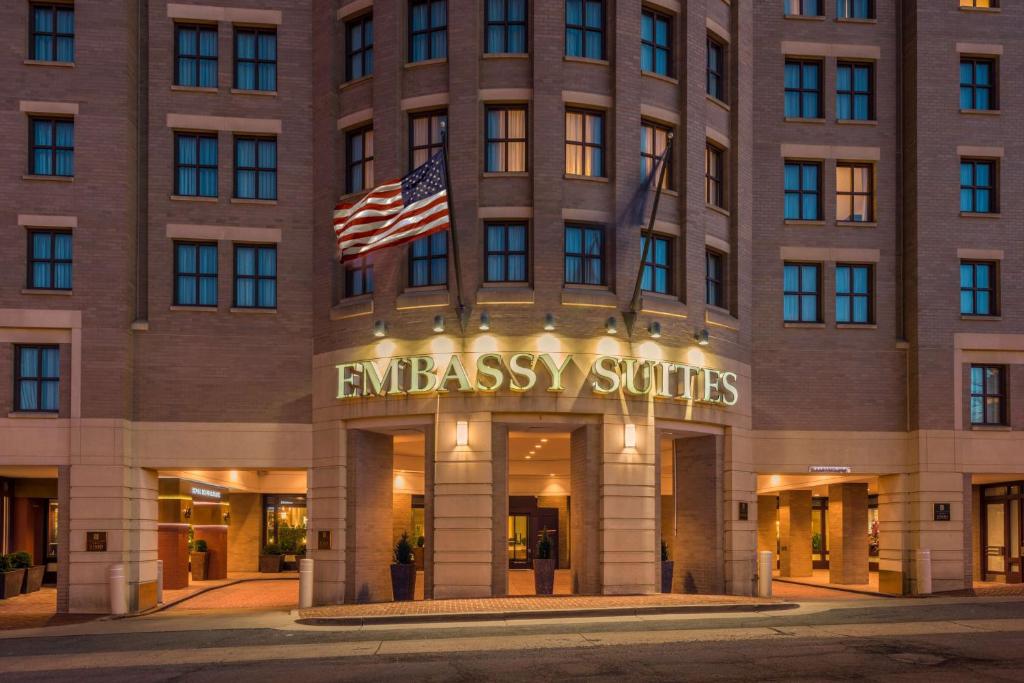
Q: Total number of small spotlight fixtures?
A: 7